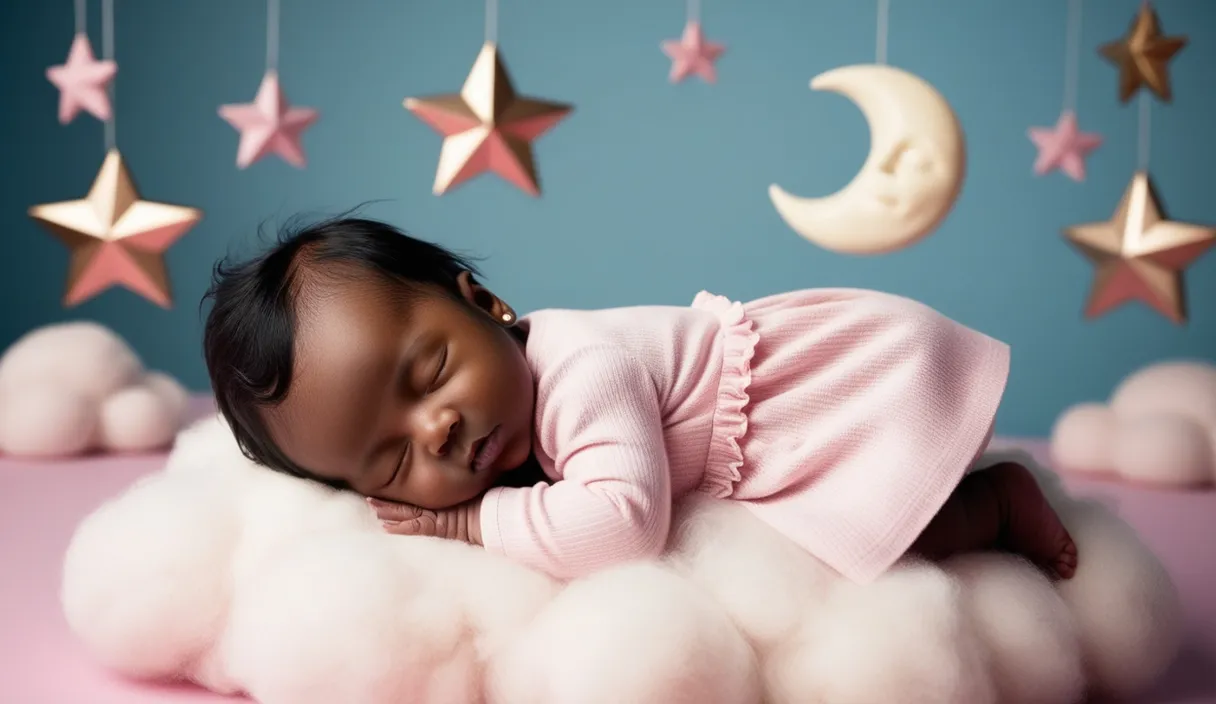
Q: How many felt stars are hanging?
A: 4